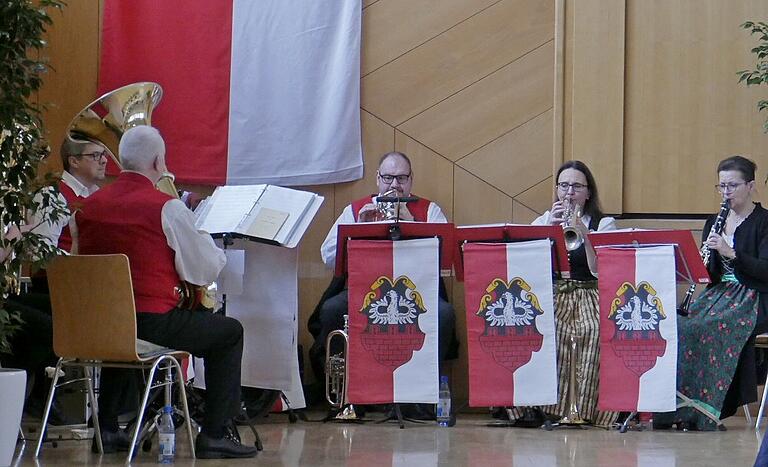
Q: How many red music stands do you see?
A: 3